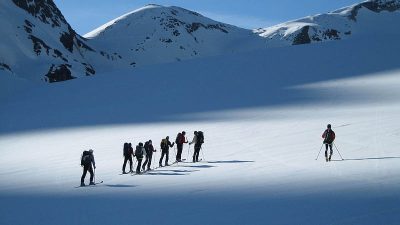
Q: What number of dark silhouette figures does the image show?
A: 8